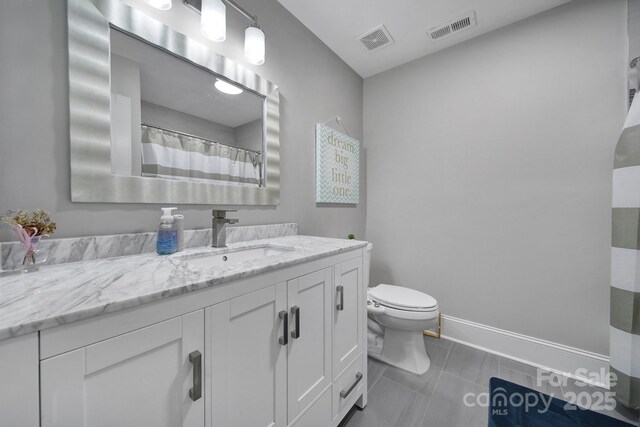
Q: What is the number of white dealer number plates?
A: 0